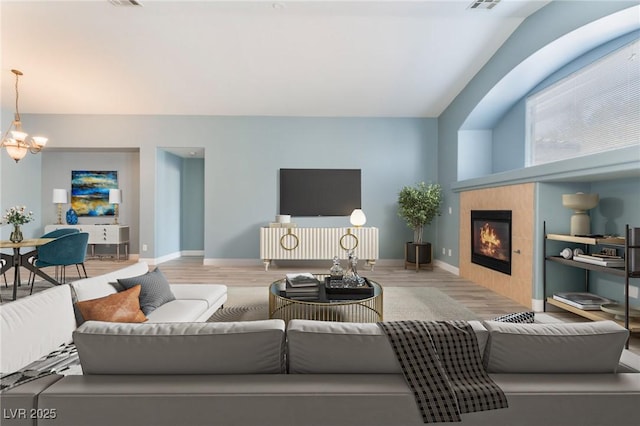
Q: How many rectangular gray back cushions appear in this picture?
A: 3